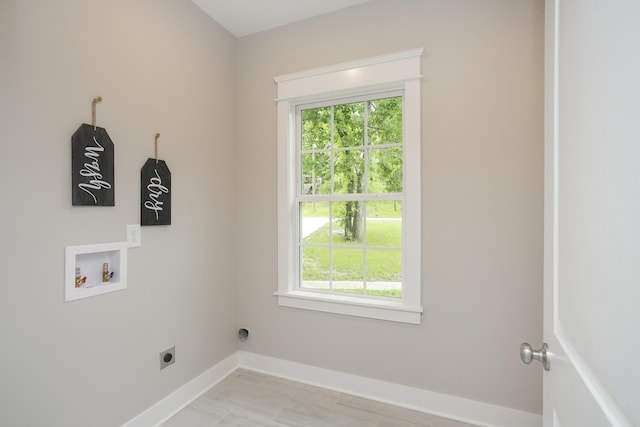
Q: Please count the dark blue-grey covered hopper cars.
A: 0